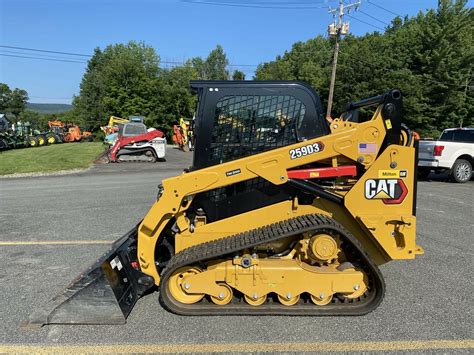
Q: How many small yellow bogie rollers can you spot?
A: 4